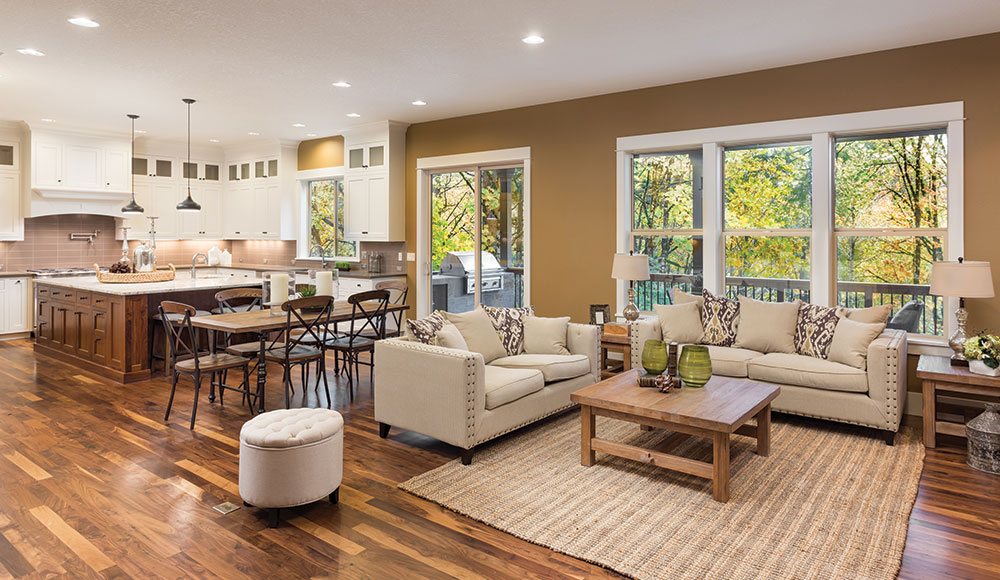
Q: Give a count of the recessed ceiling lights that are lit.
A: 12